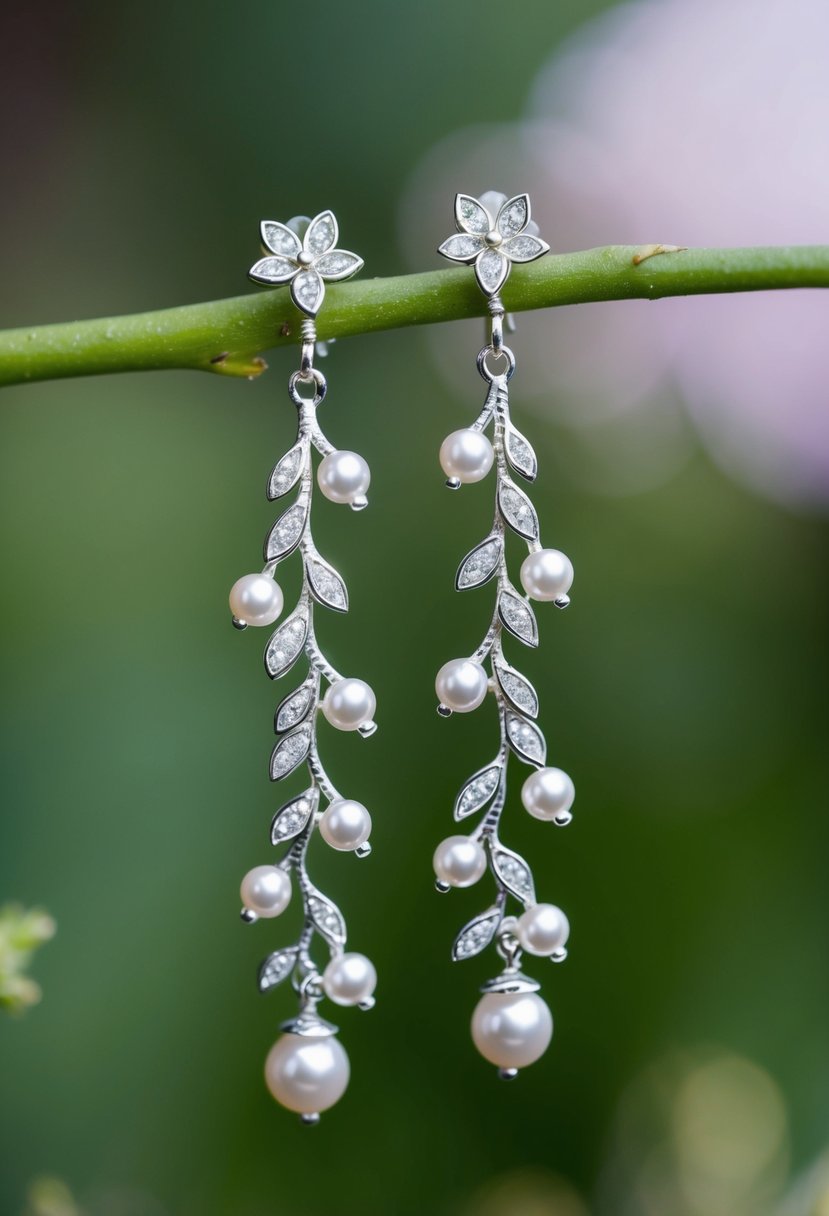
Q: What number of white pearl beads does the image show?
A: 14